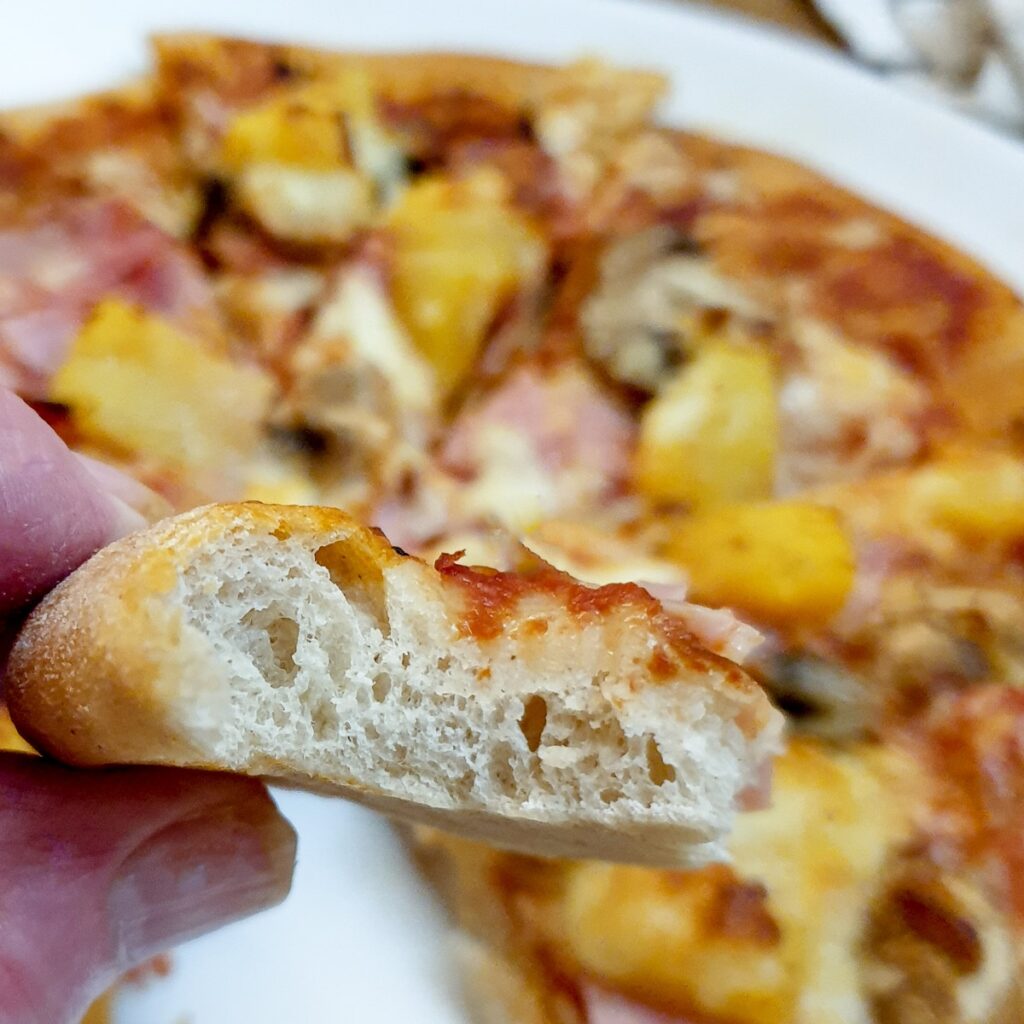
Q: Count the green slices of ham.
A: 0